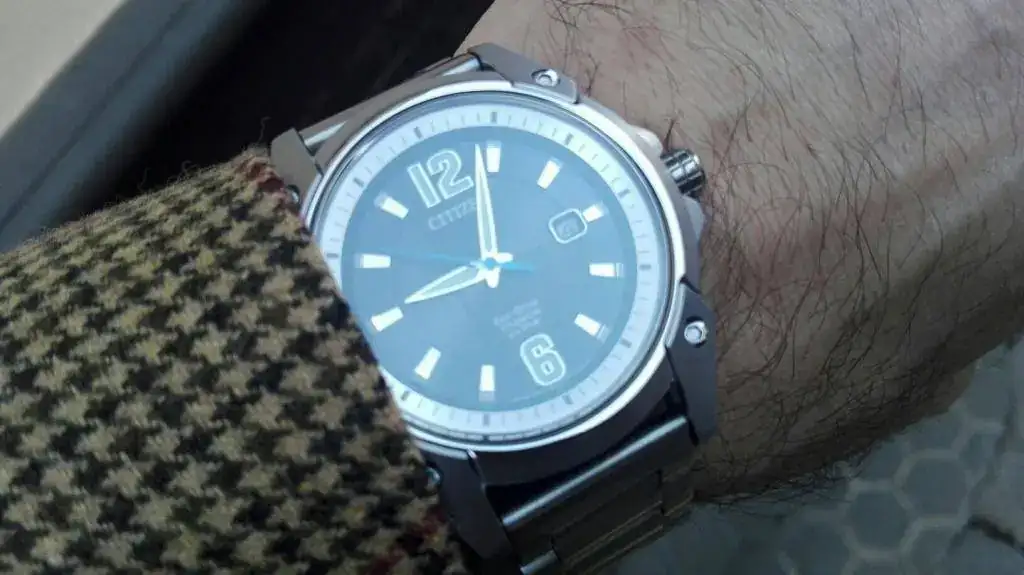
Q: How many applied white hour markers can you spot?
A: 10